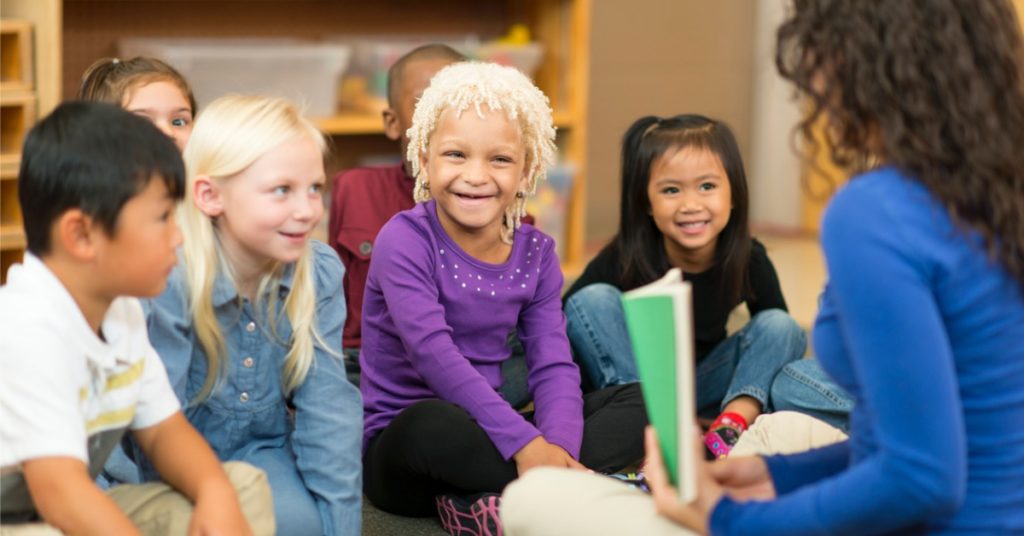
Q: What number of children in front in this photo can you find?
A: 4